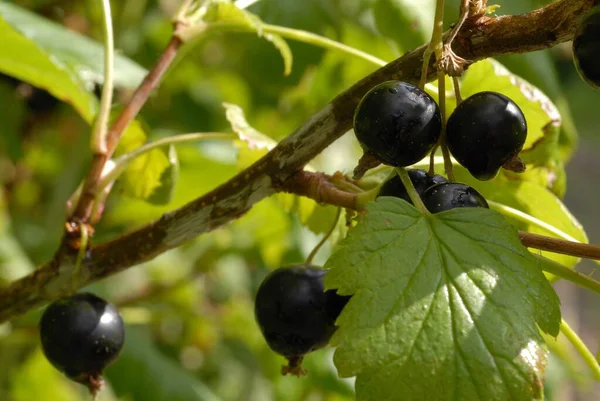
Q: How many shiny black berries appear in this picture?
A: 7